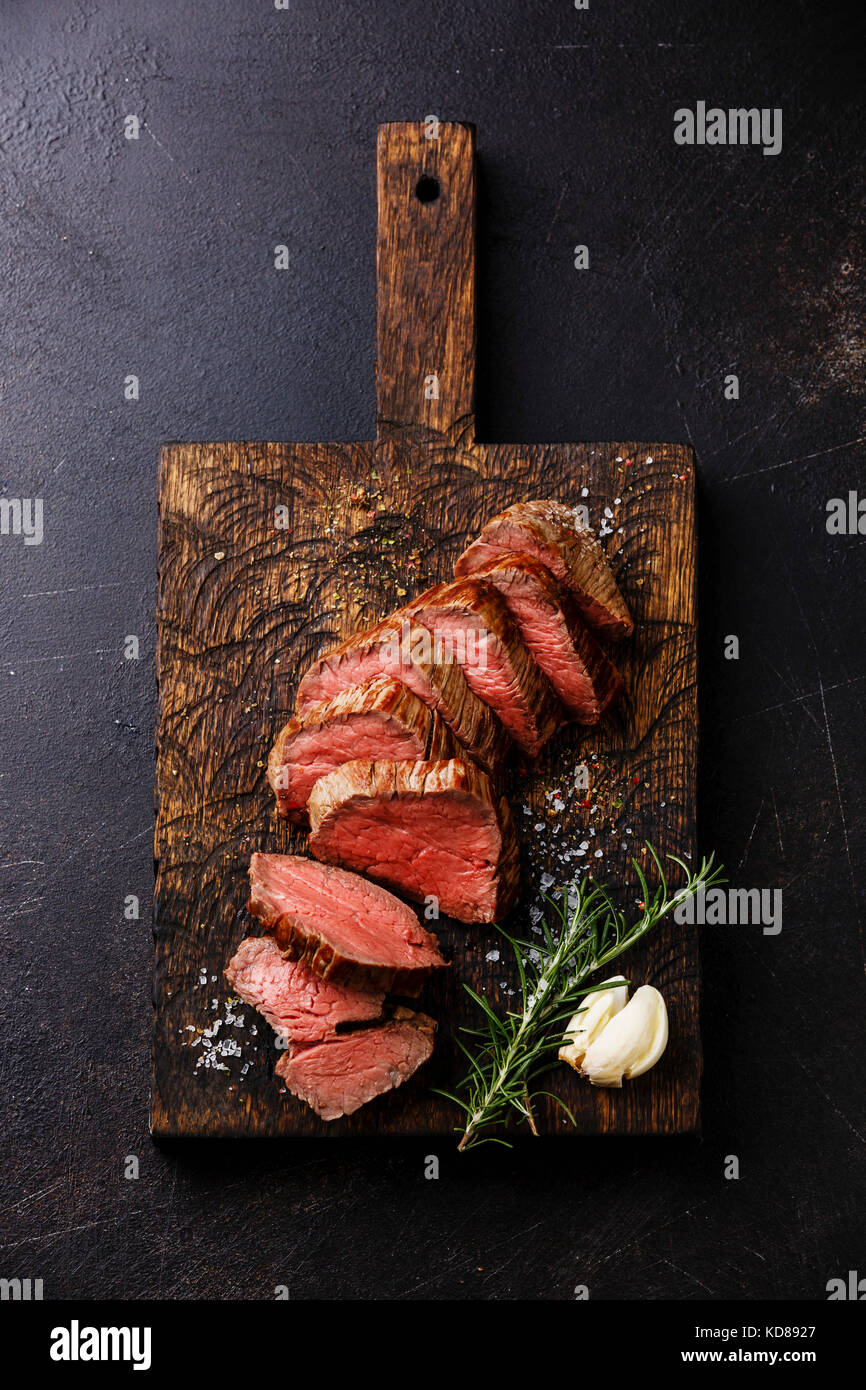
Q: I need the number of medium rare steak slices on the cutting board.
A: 9